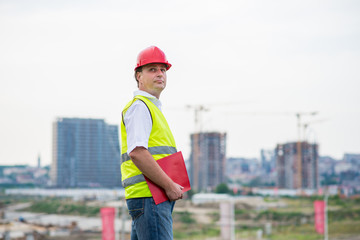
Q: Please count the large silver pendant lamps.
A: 0